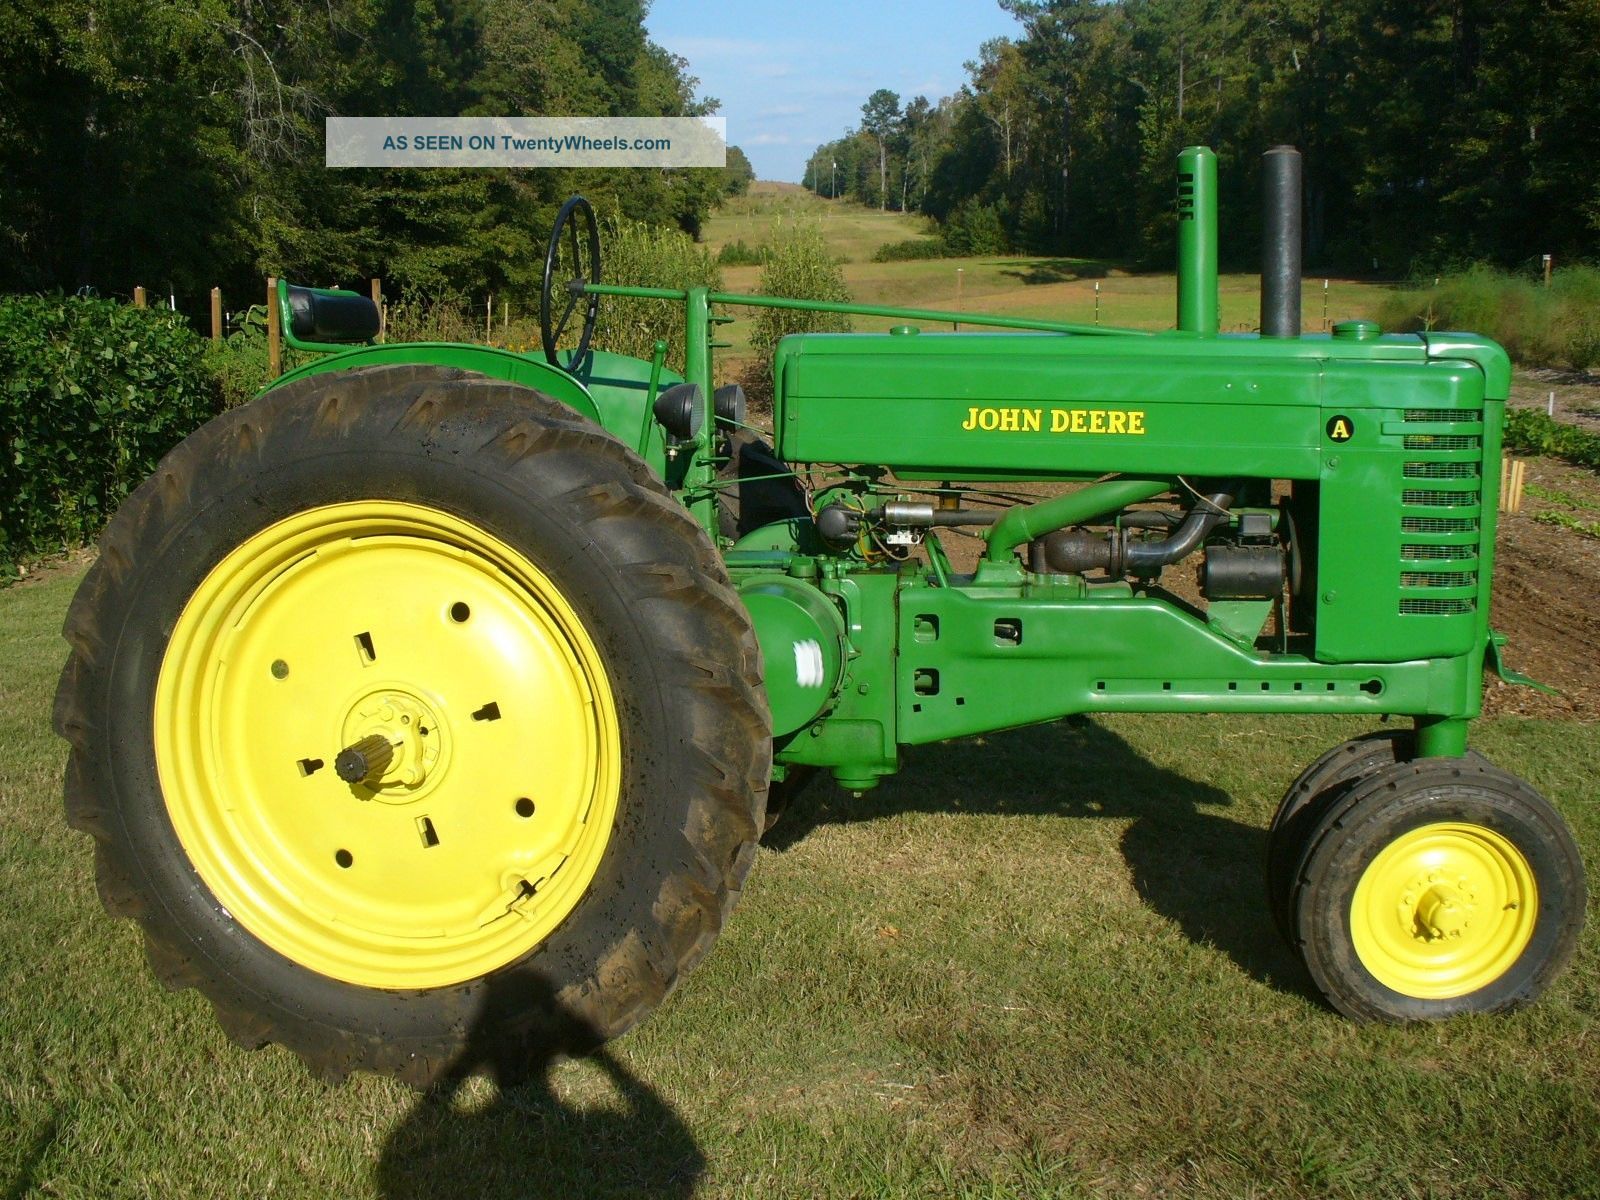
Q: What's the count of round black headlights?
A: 2